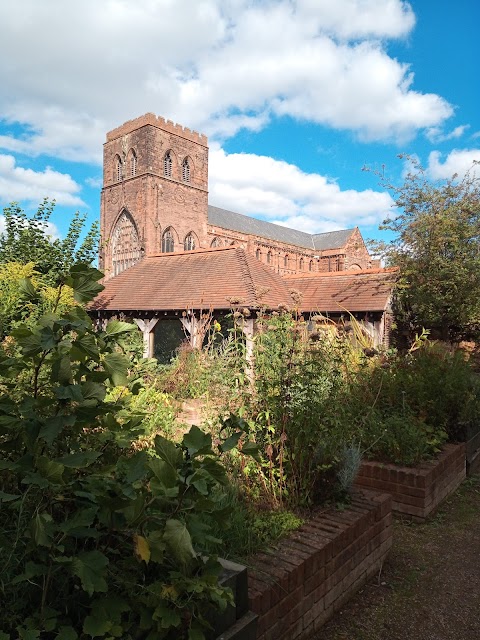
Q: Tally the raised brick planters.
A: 2